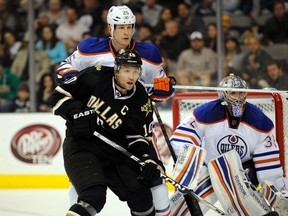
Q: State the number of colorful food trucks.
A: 0